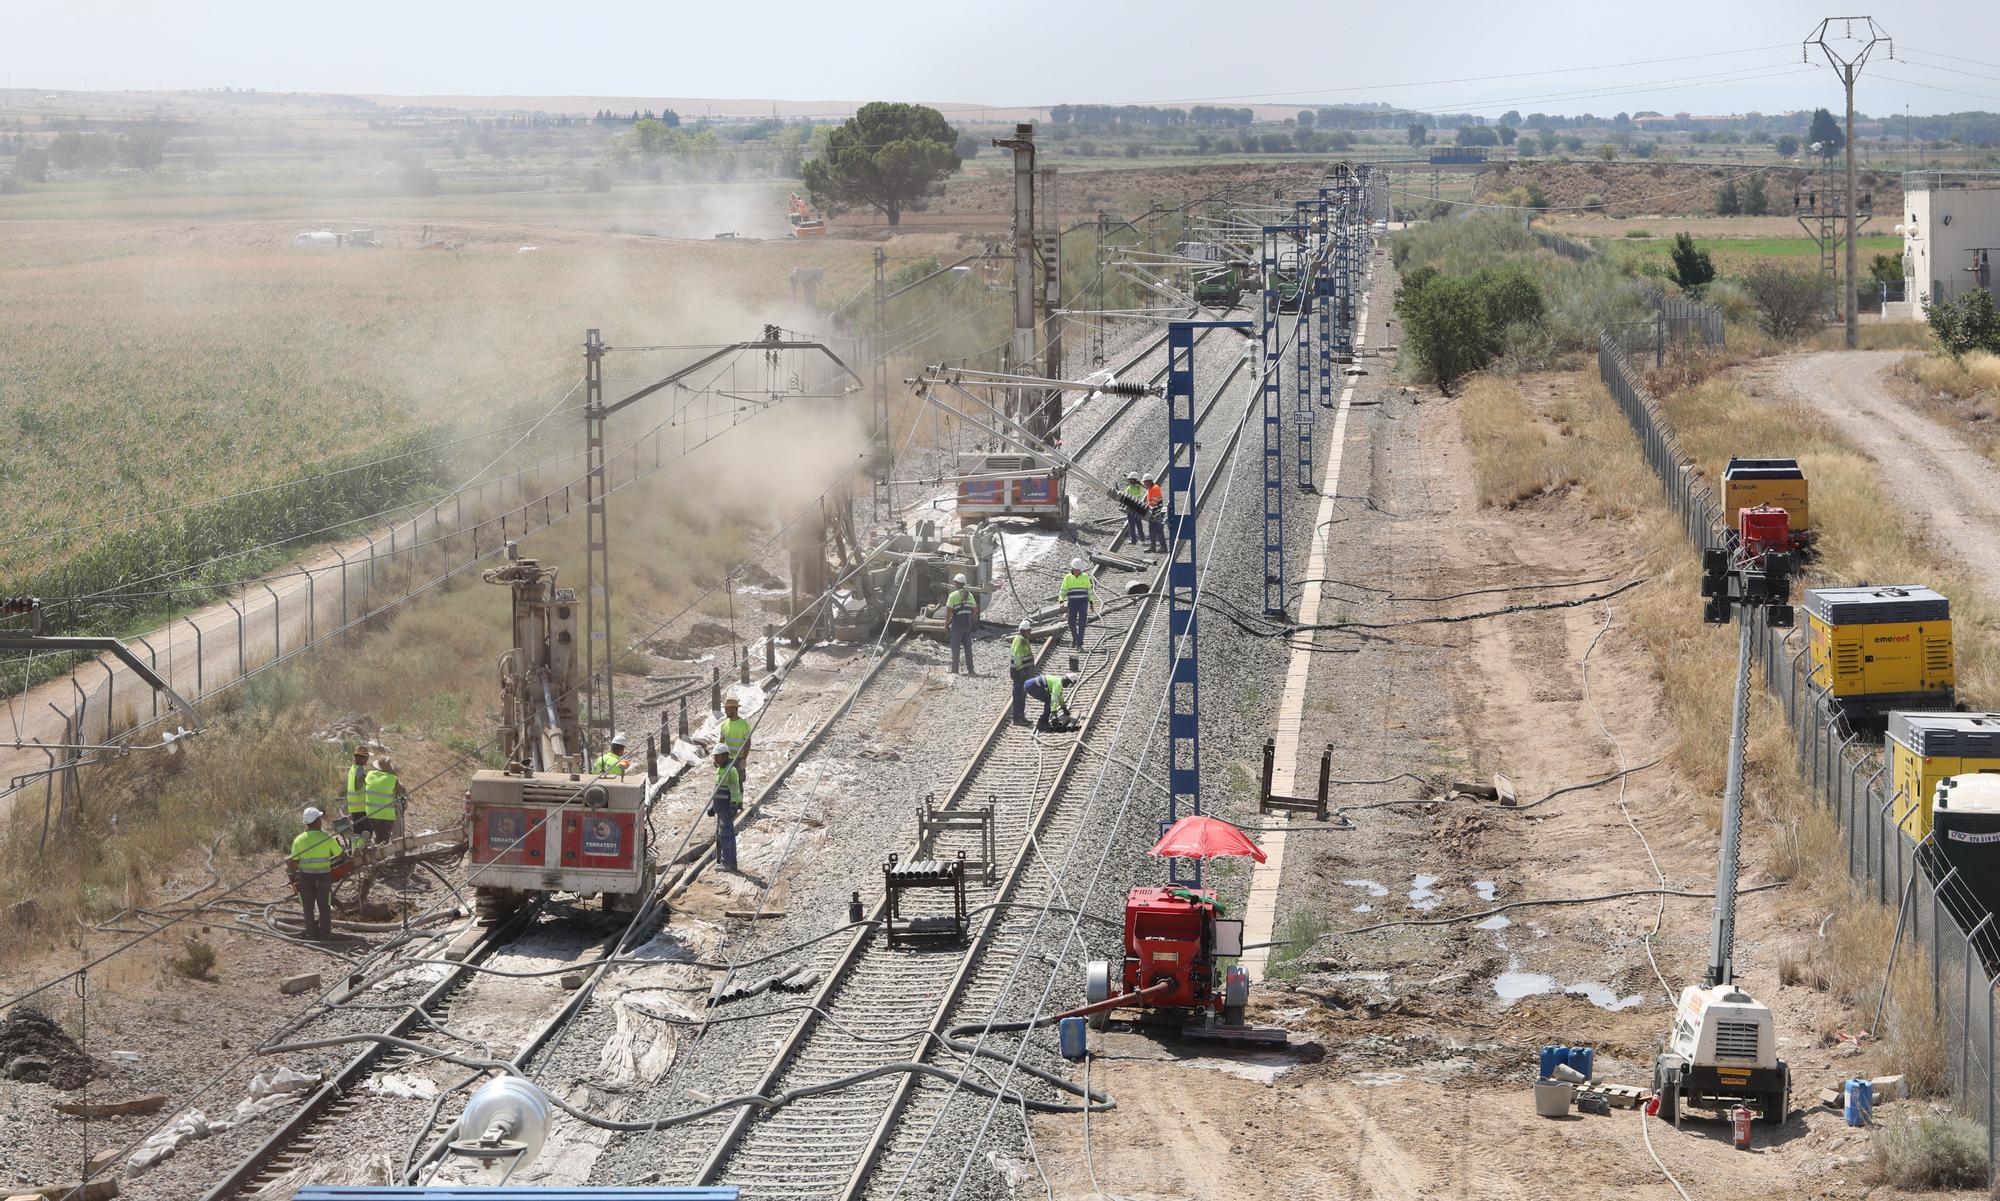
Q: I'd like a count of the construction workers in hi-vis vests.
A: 12